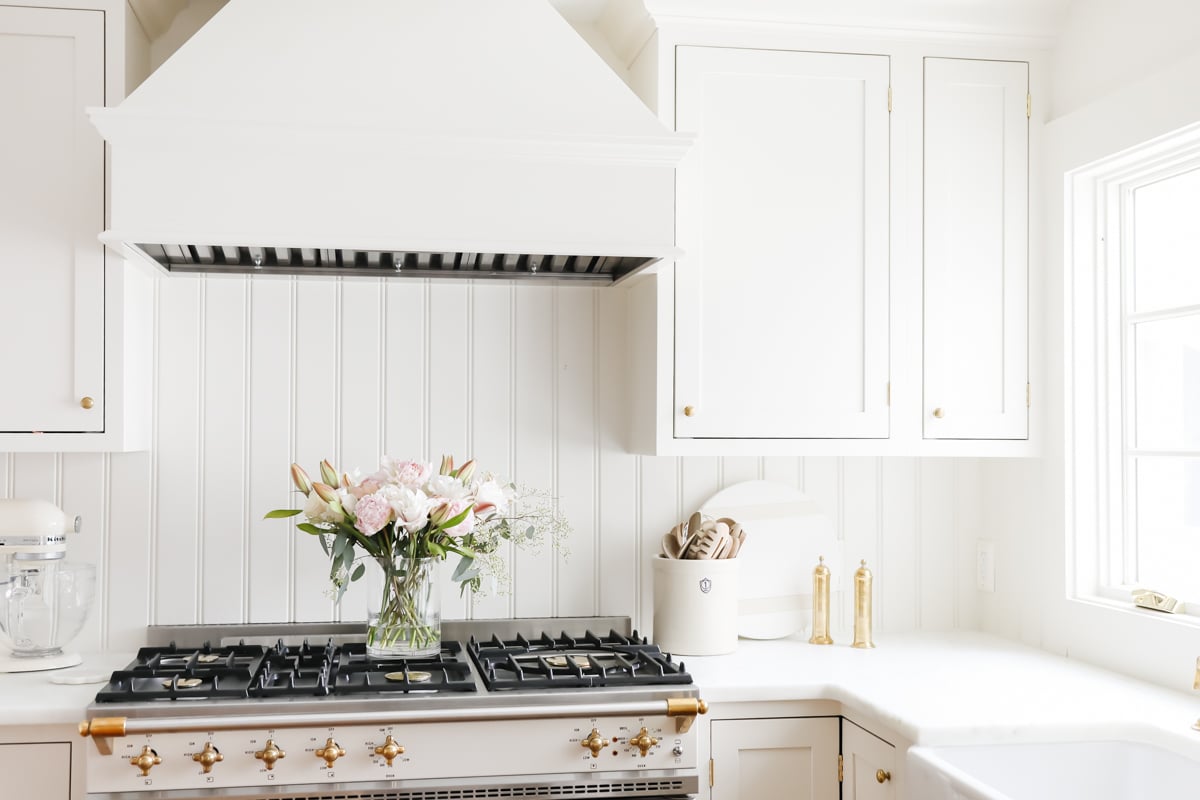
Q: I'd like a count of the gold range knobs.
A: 7